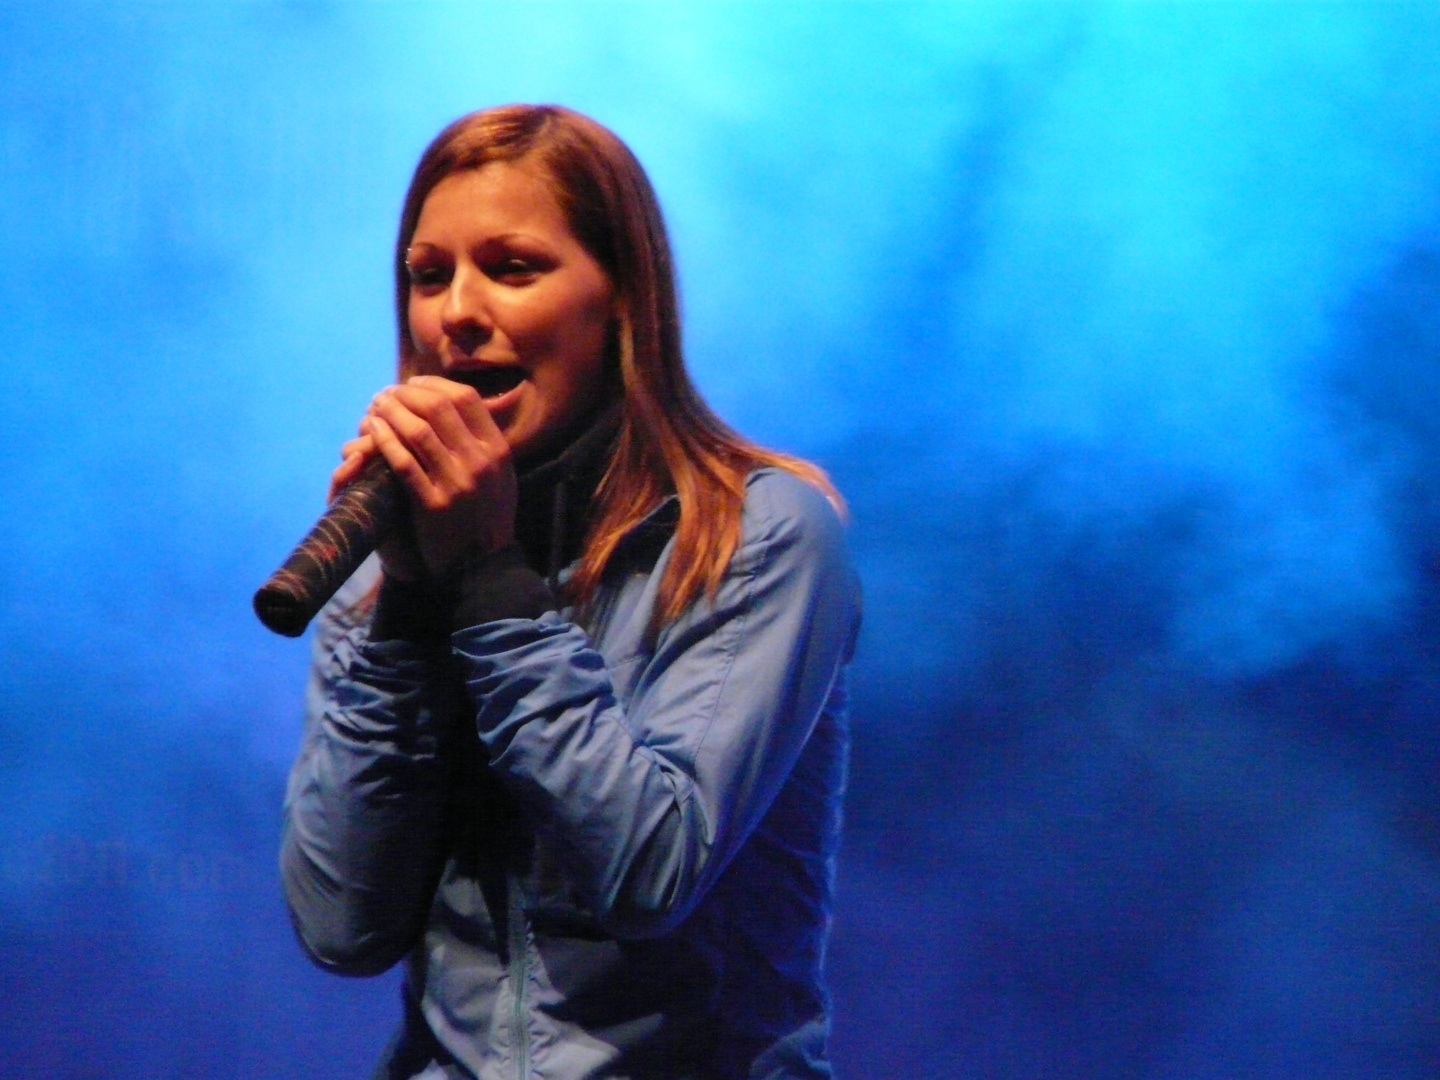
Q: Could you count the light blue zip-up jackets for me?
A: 1